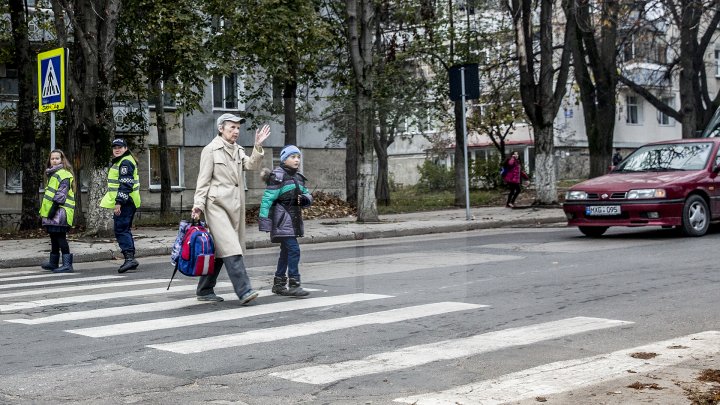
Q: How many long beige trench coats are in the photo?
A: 1